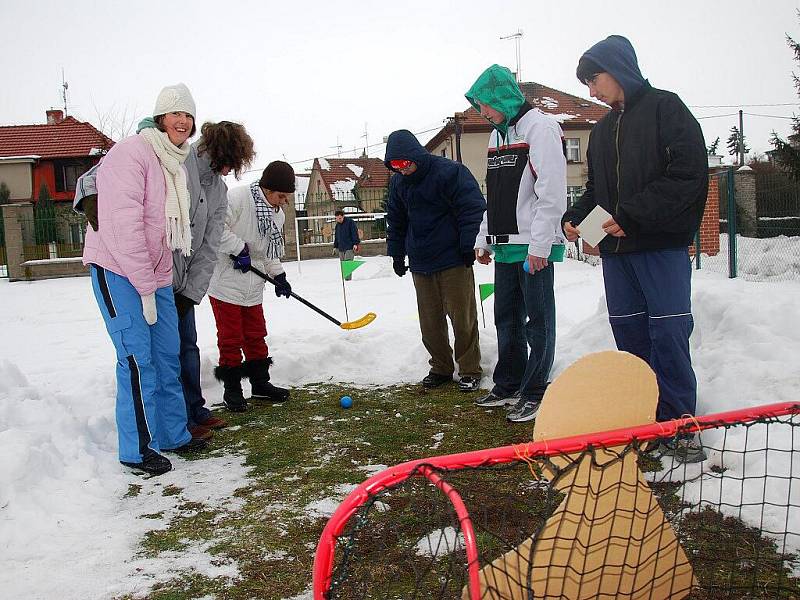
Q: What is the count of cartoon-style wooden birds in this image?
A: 0